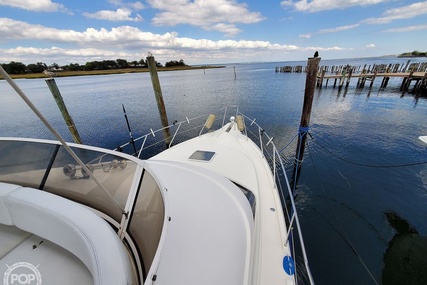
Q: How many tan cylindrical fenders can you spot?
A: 2